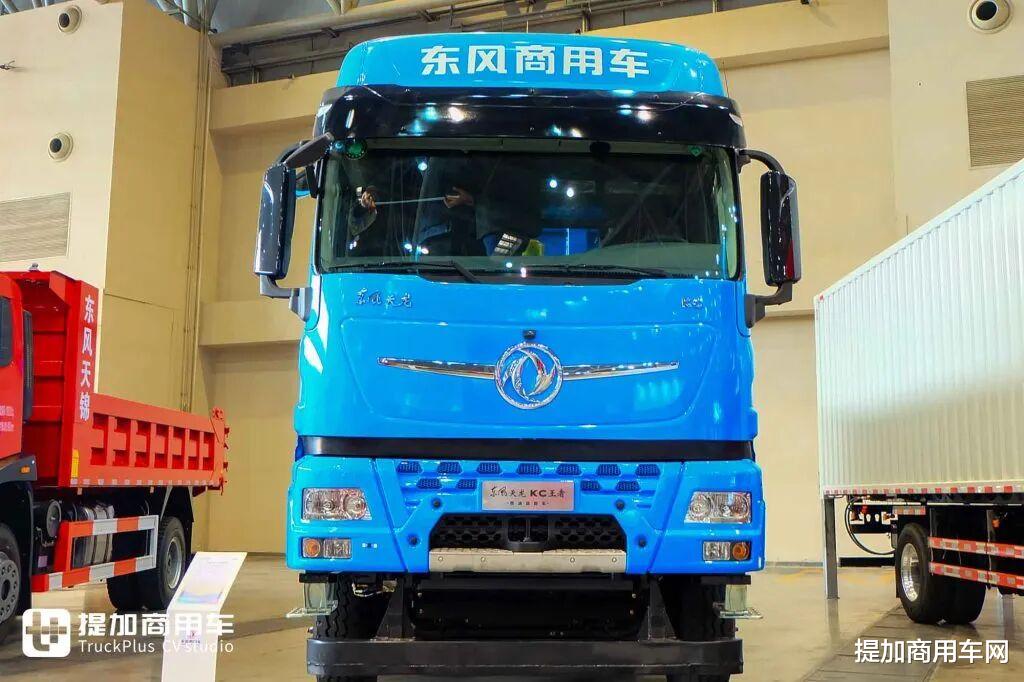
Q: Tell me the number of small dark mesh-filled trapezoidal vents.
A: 11